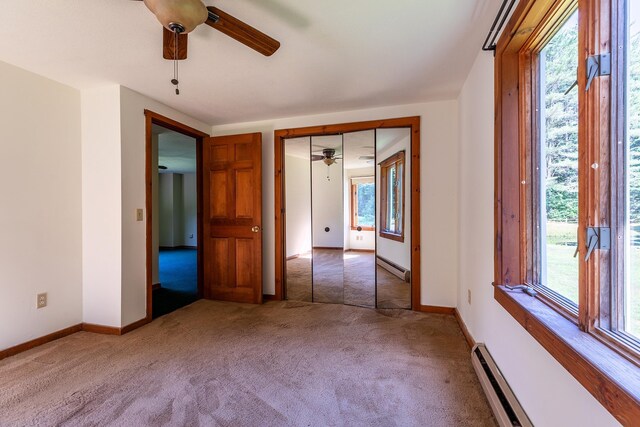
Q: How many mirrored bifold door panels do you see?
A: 4